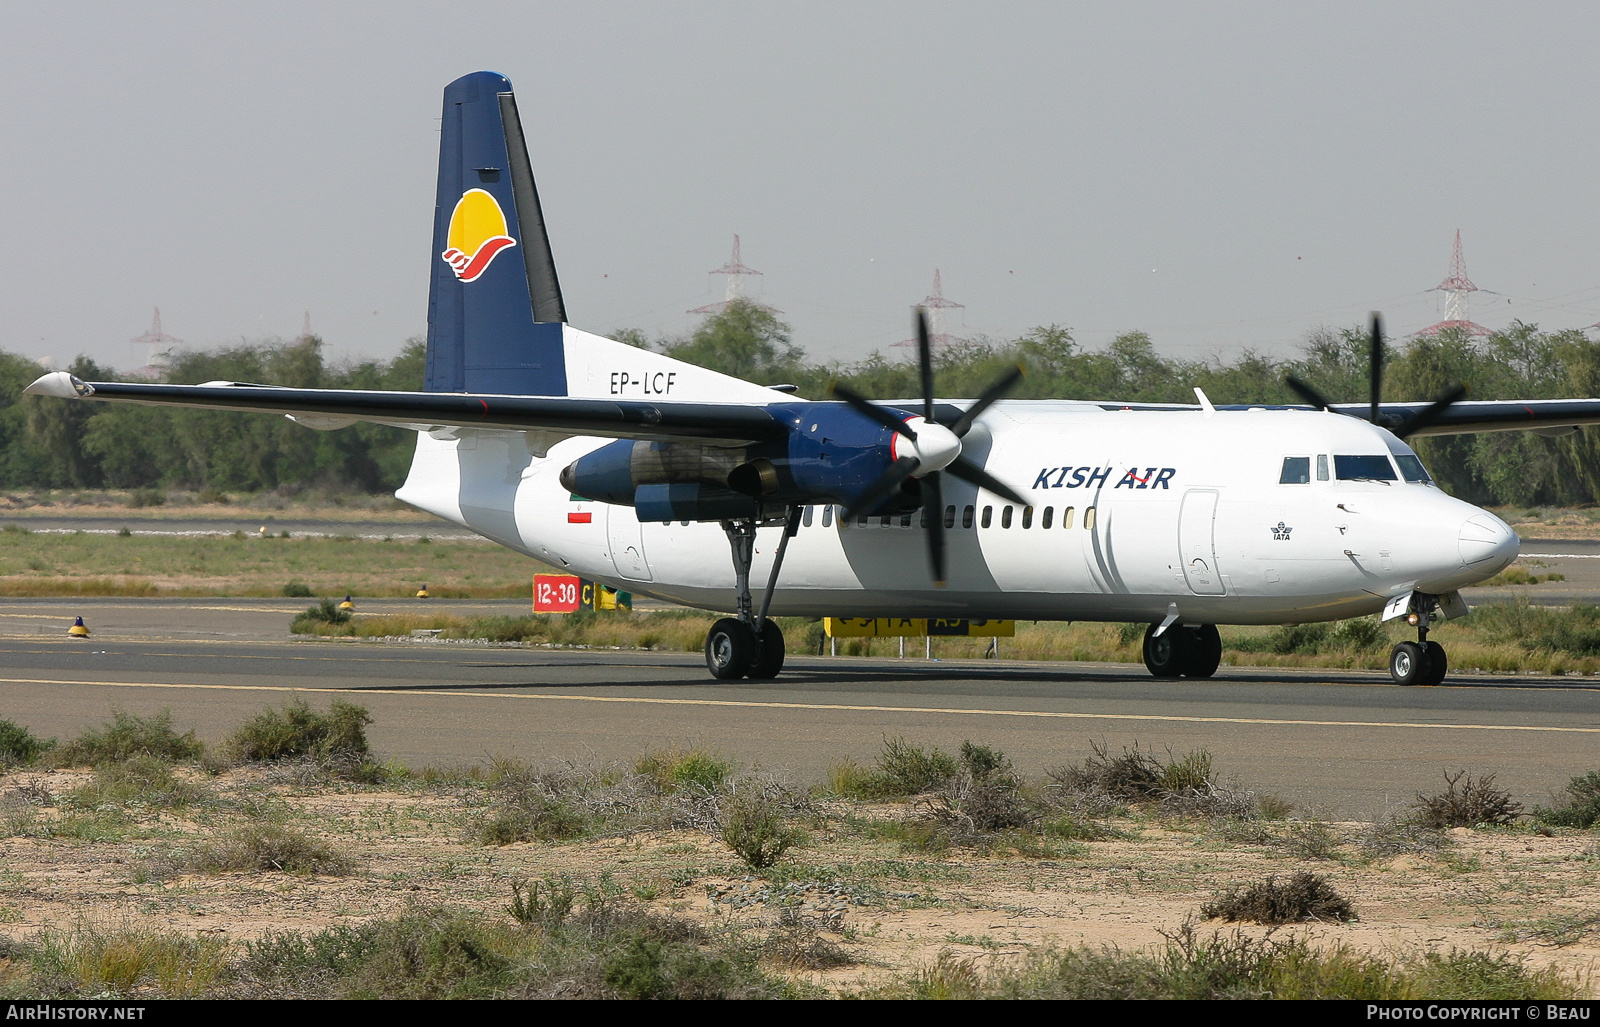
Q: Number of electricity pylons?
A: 5